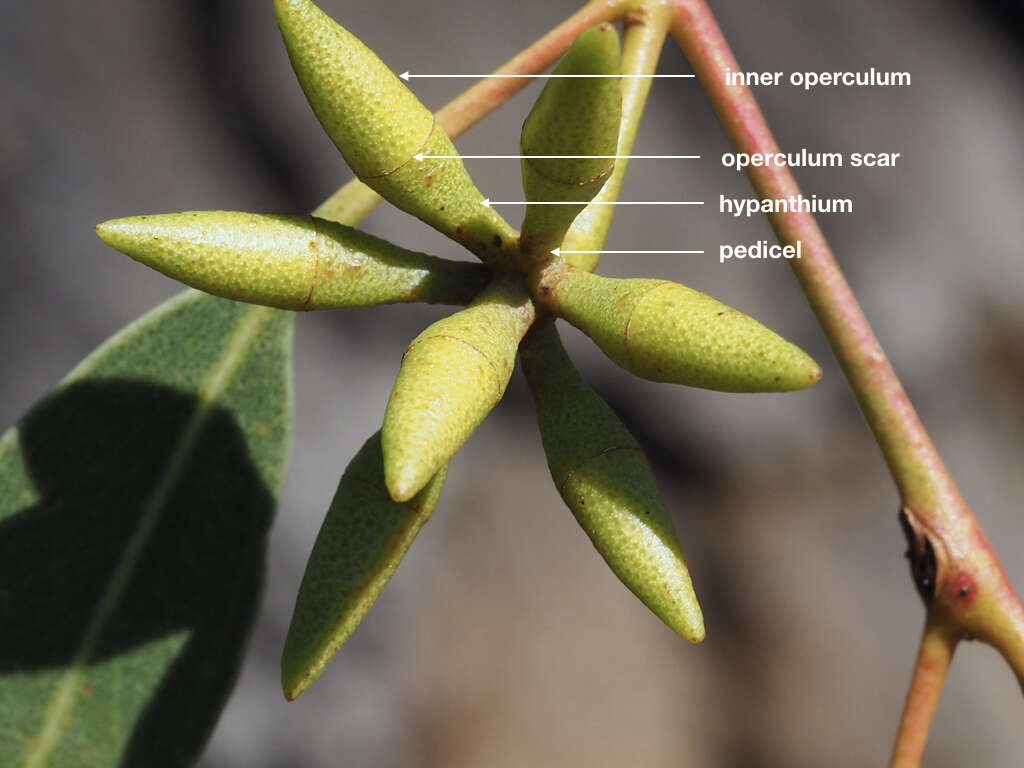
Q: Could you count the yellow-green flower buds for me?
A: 7